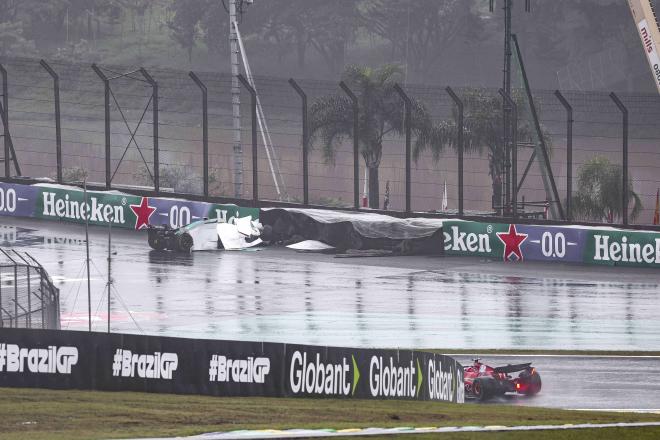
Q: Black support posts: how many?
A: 13